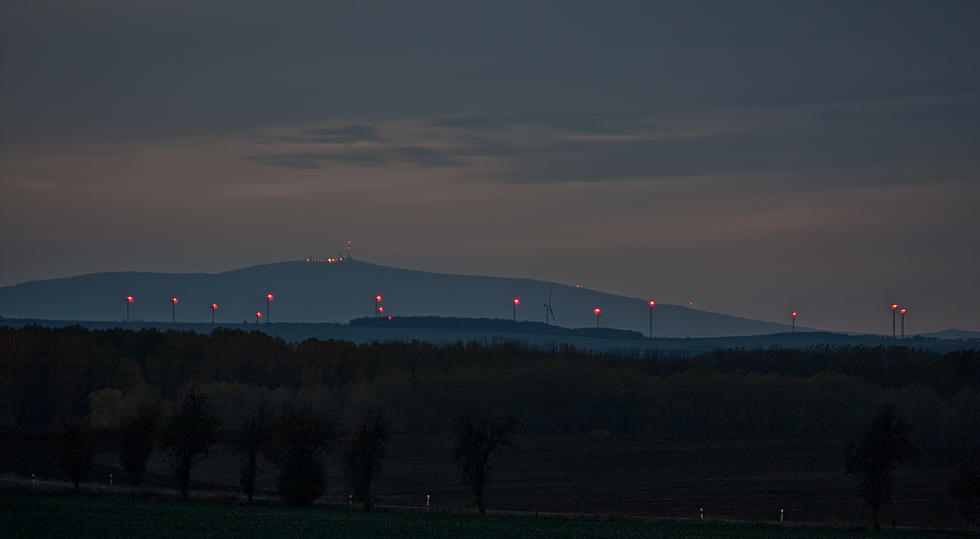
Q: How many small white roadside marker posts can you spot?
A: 6